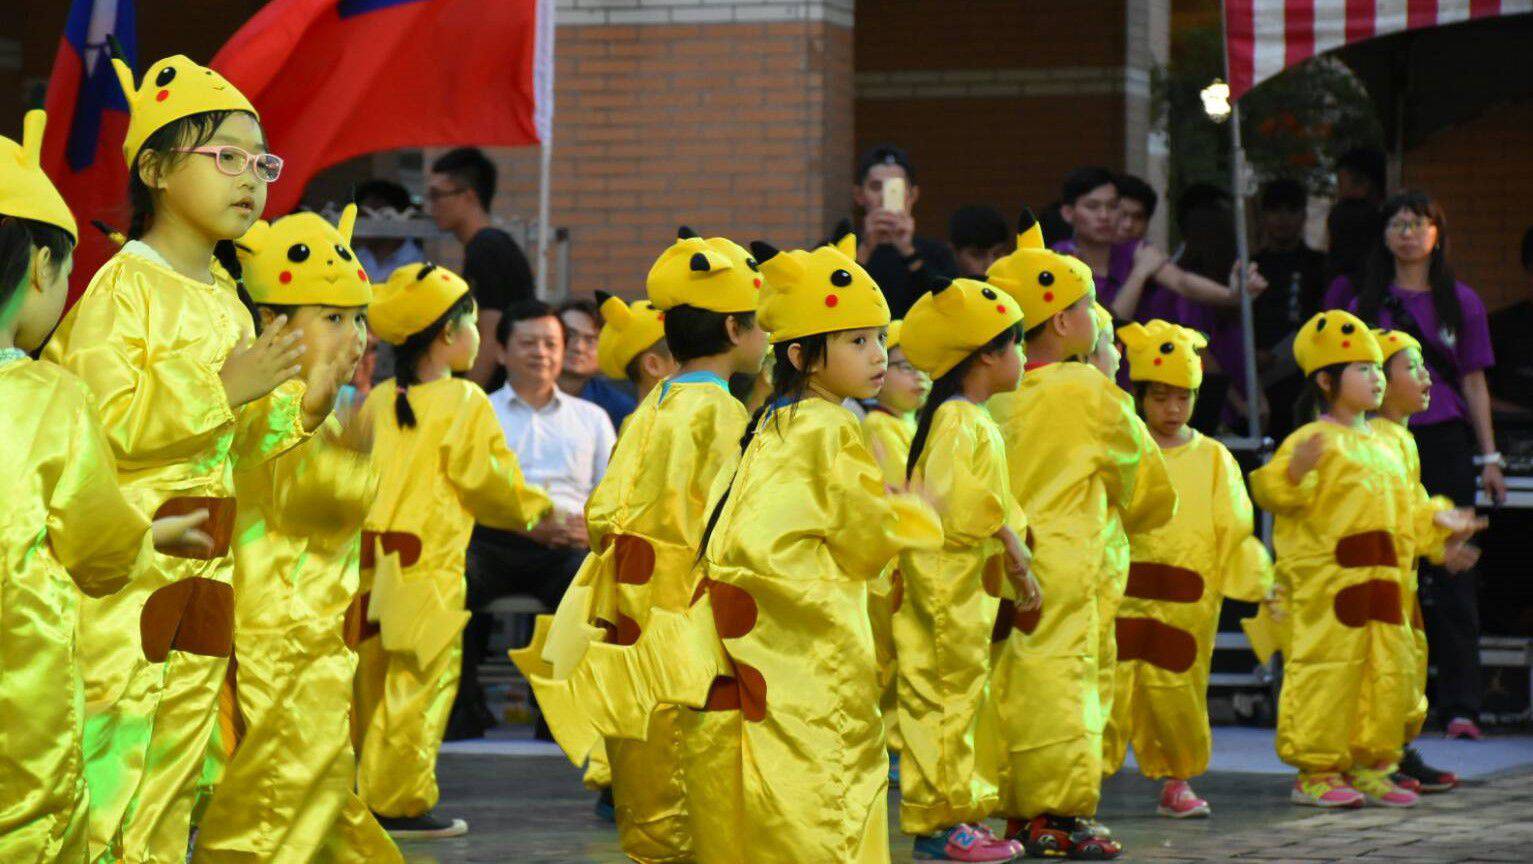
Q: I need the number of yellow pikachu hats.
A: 14